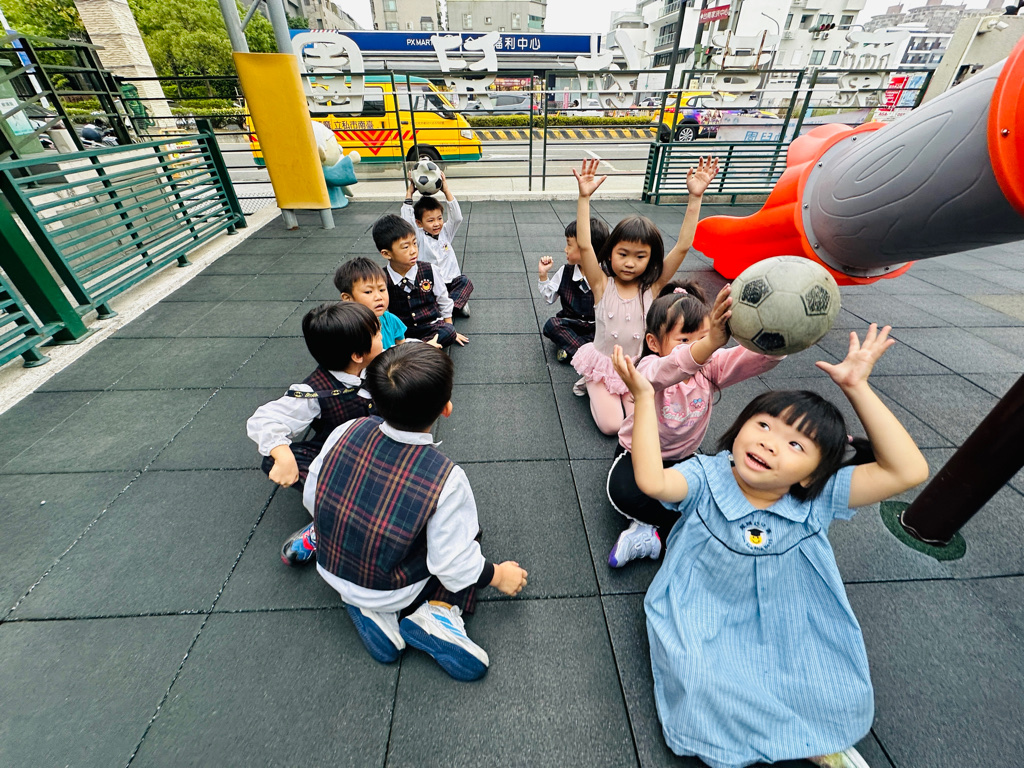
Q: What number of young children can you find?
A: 9